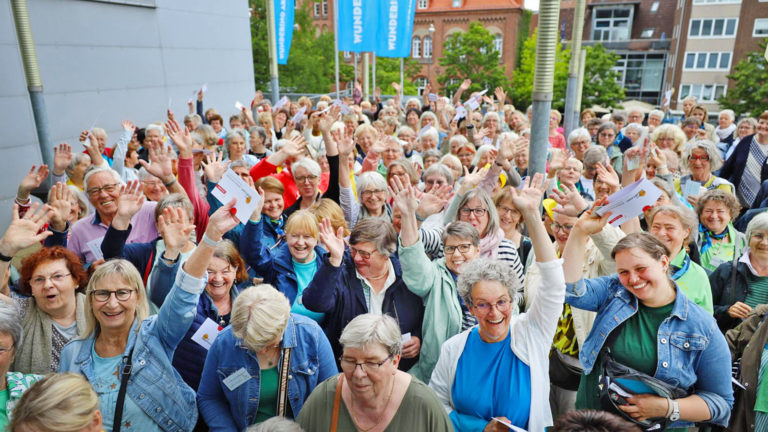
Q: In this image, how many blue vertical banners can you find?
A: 3